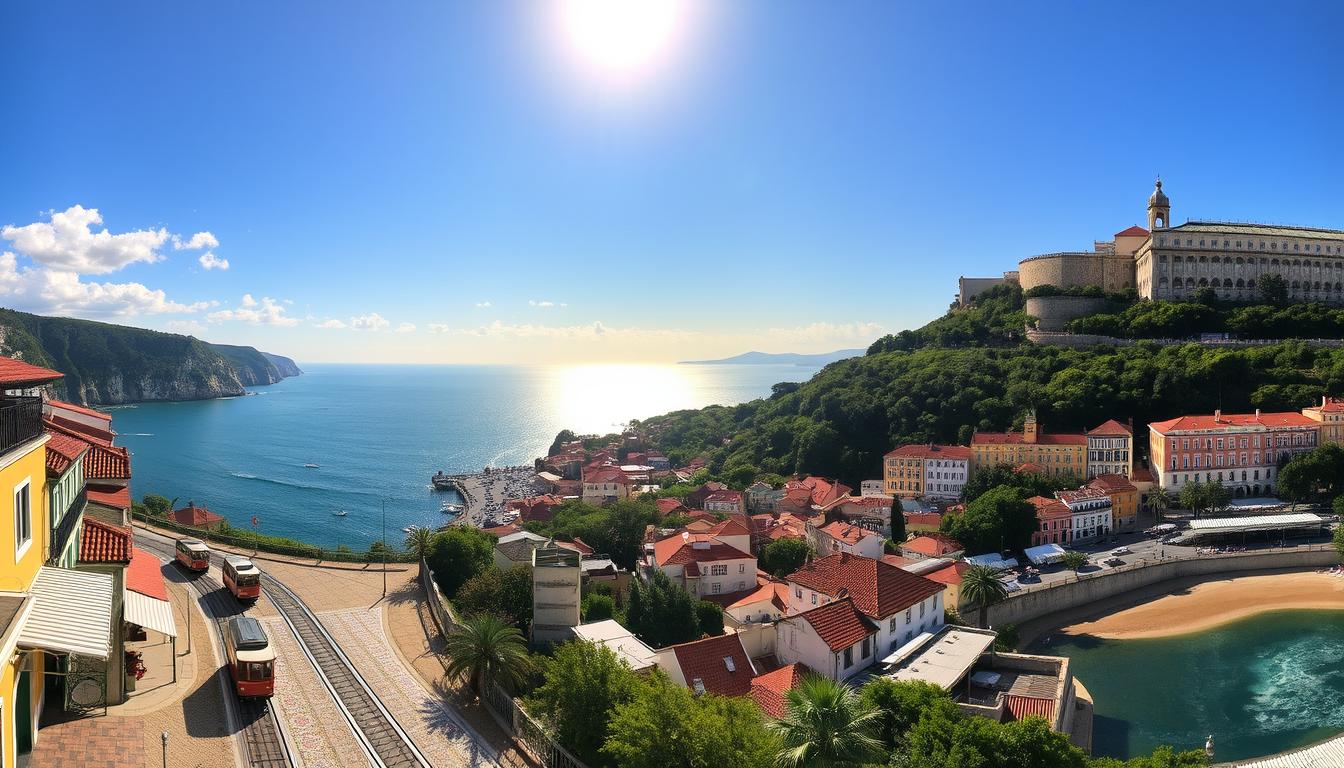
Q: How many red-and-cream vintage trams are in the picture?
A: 3